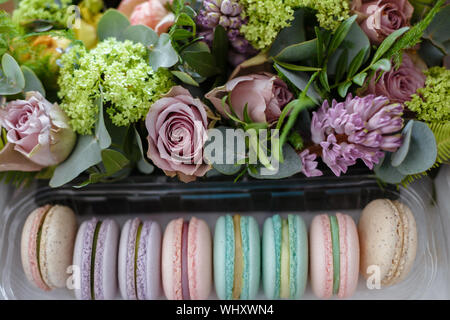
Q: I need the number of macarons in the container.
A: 8